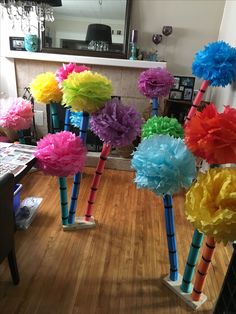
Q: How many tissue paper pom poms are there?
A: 13